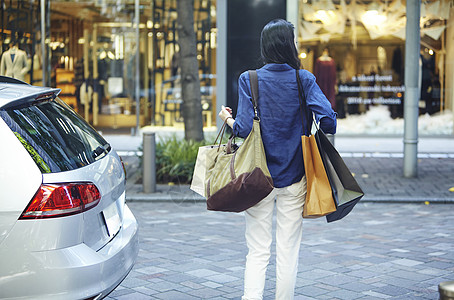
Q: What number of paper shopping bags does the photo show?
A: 3